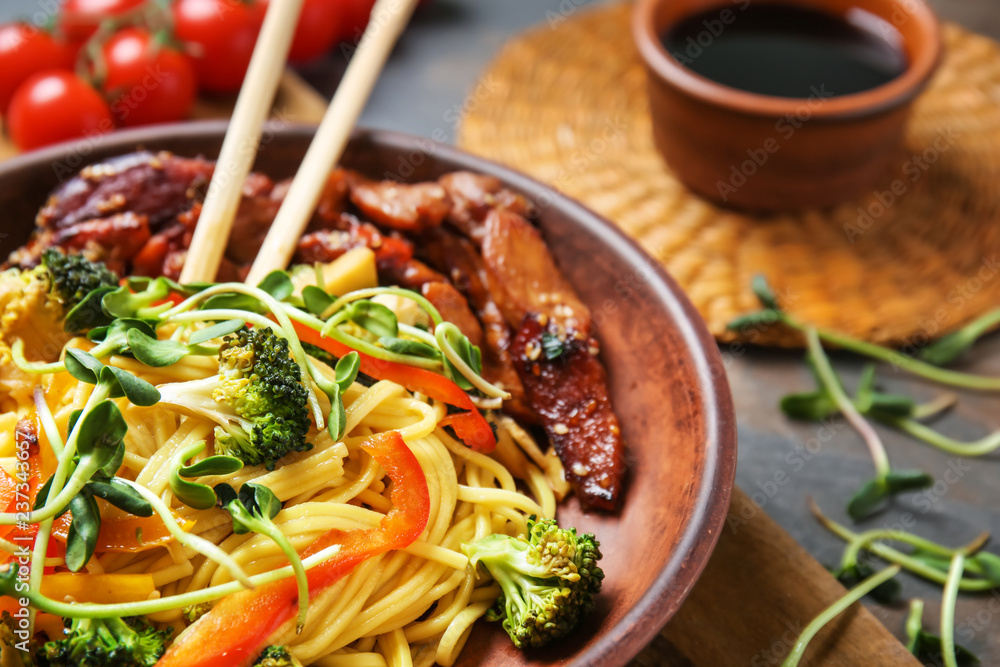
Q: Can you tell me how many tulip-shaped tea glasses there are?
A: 0